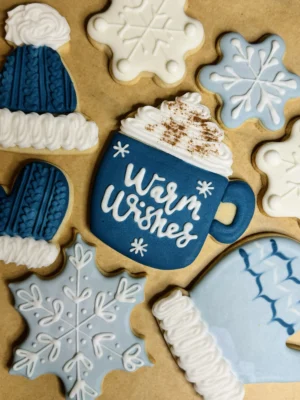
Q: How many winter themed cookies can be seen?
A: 8